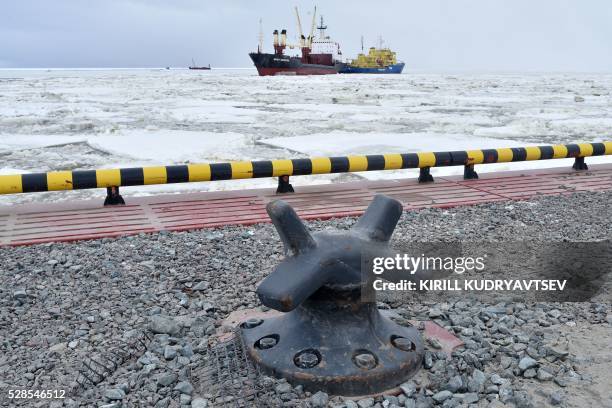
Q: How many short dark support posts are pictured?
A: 5